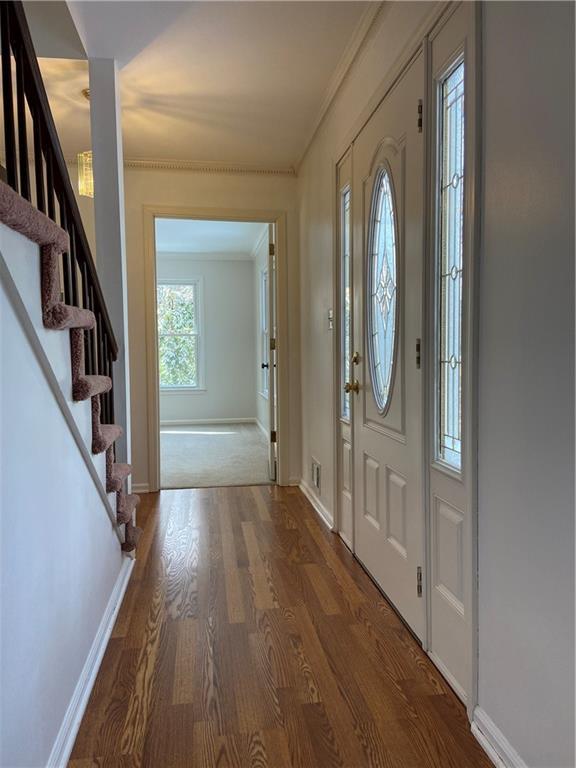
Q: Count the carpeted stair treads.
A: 7